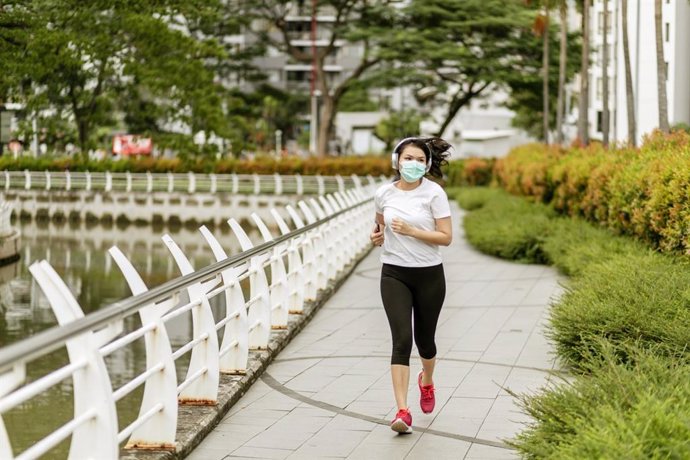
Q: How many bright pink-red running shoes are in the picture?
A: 2